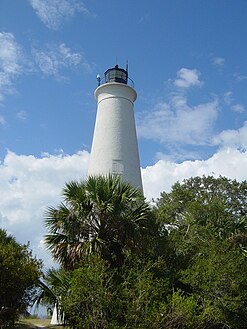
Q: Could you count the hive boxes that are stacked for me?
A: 0